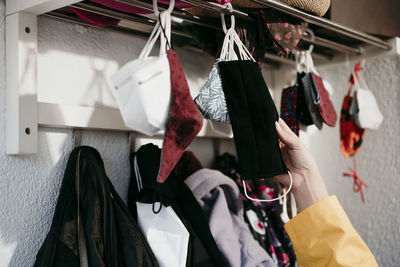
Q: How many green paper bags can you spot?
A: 0